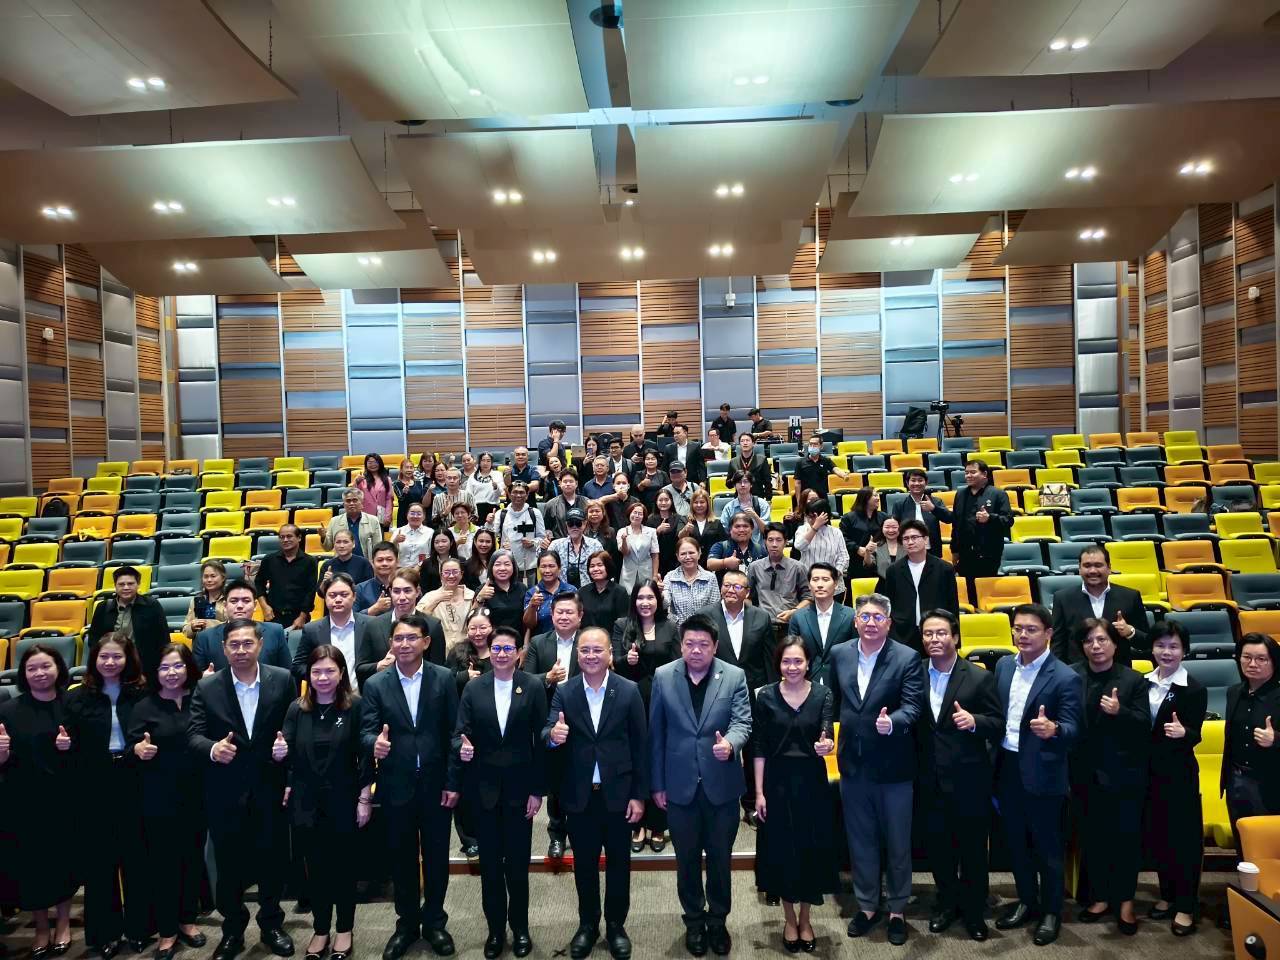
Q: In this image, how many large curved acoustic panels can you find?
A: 13